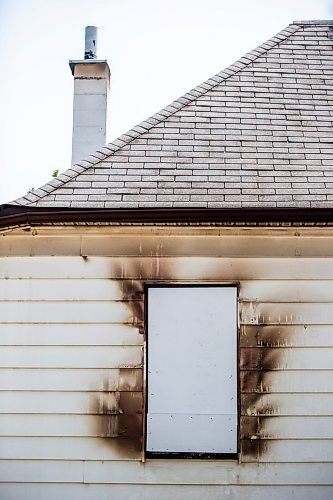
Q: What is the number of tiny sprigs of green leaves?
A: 2